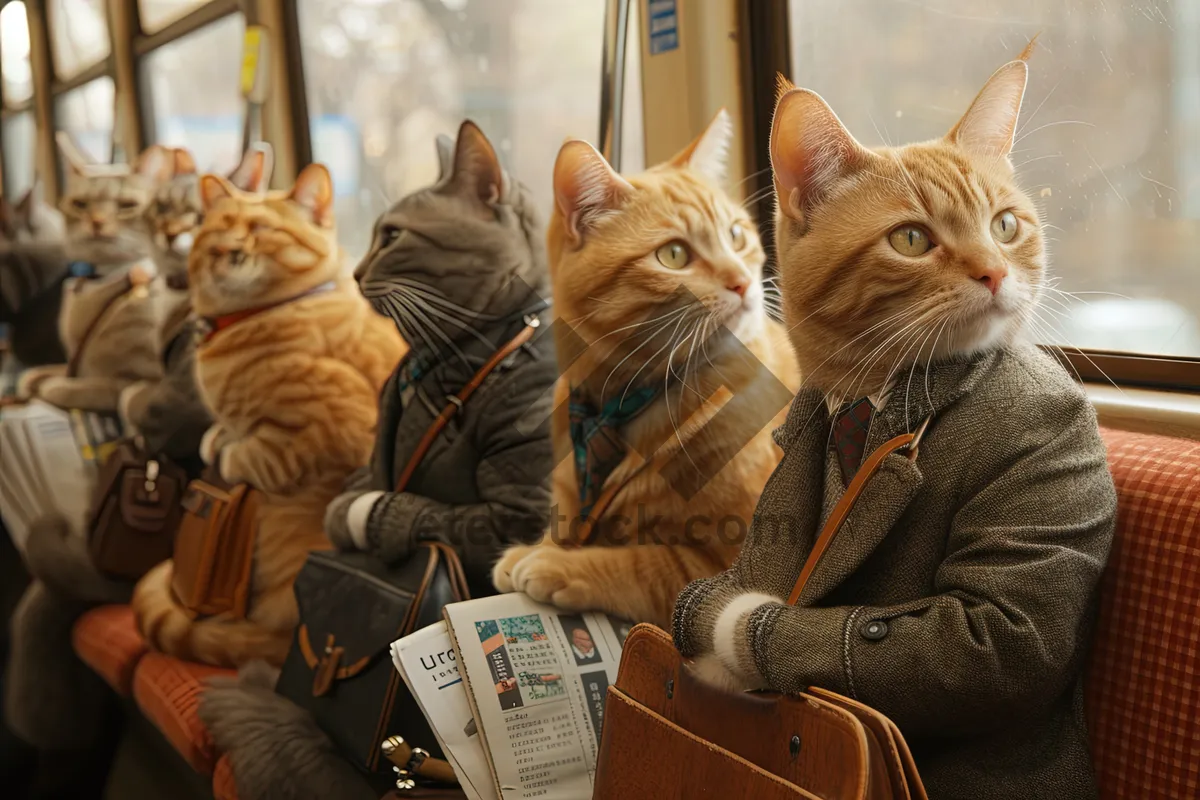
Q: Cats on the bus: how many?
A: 7